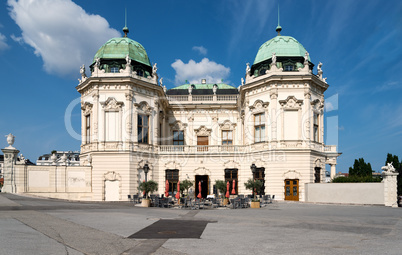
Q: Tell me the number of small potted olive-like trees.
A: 4